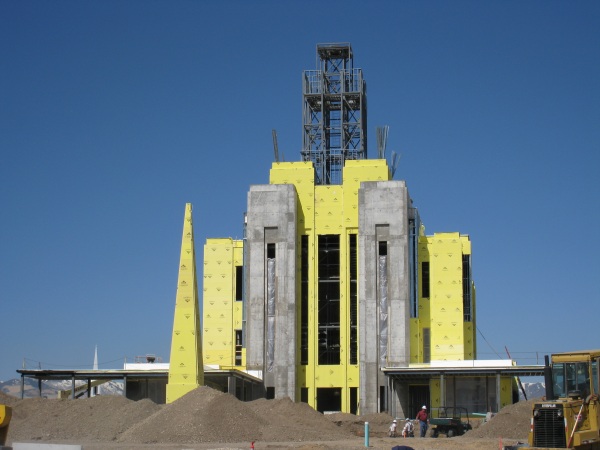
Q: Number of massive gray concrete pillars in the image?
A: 2